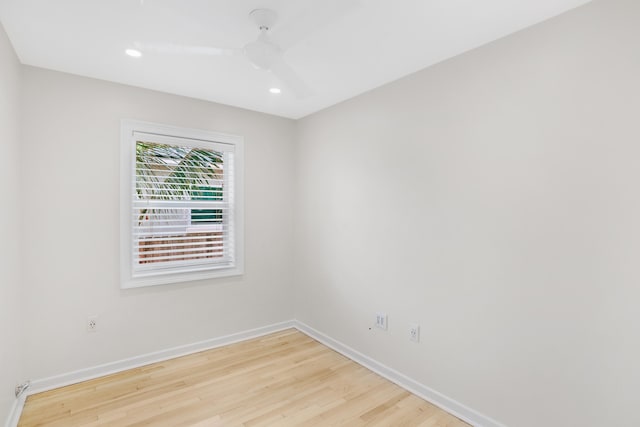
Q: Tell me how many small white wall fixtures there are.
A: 3